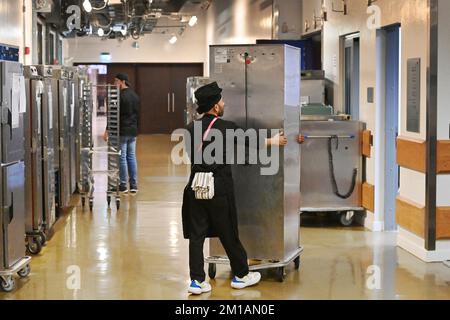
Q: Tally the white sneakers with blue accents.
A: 2